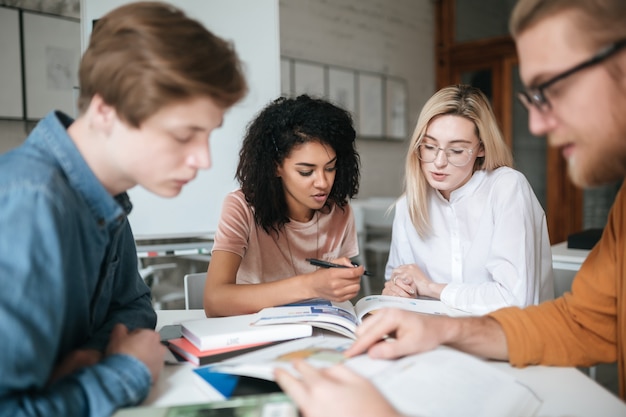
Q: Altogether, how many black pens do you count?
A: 1